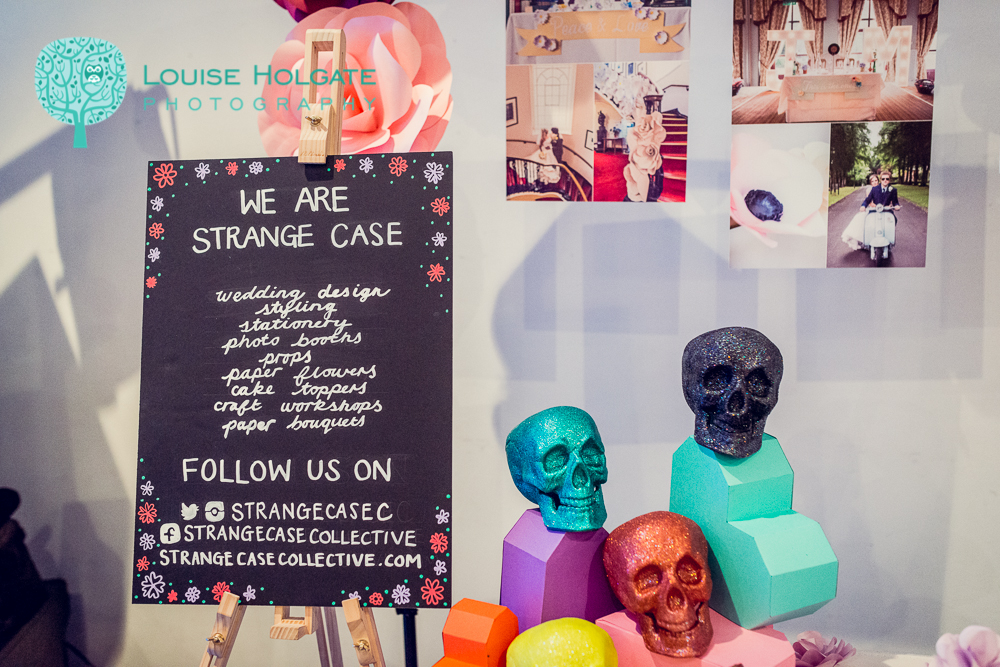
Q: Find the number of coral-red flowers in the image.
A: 15